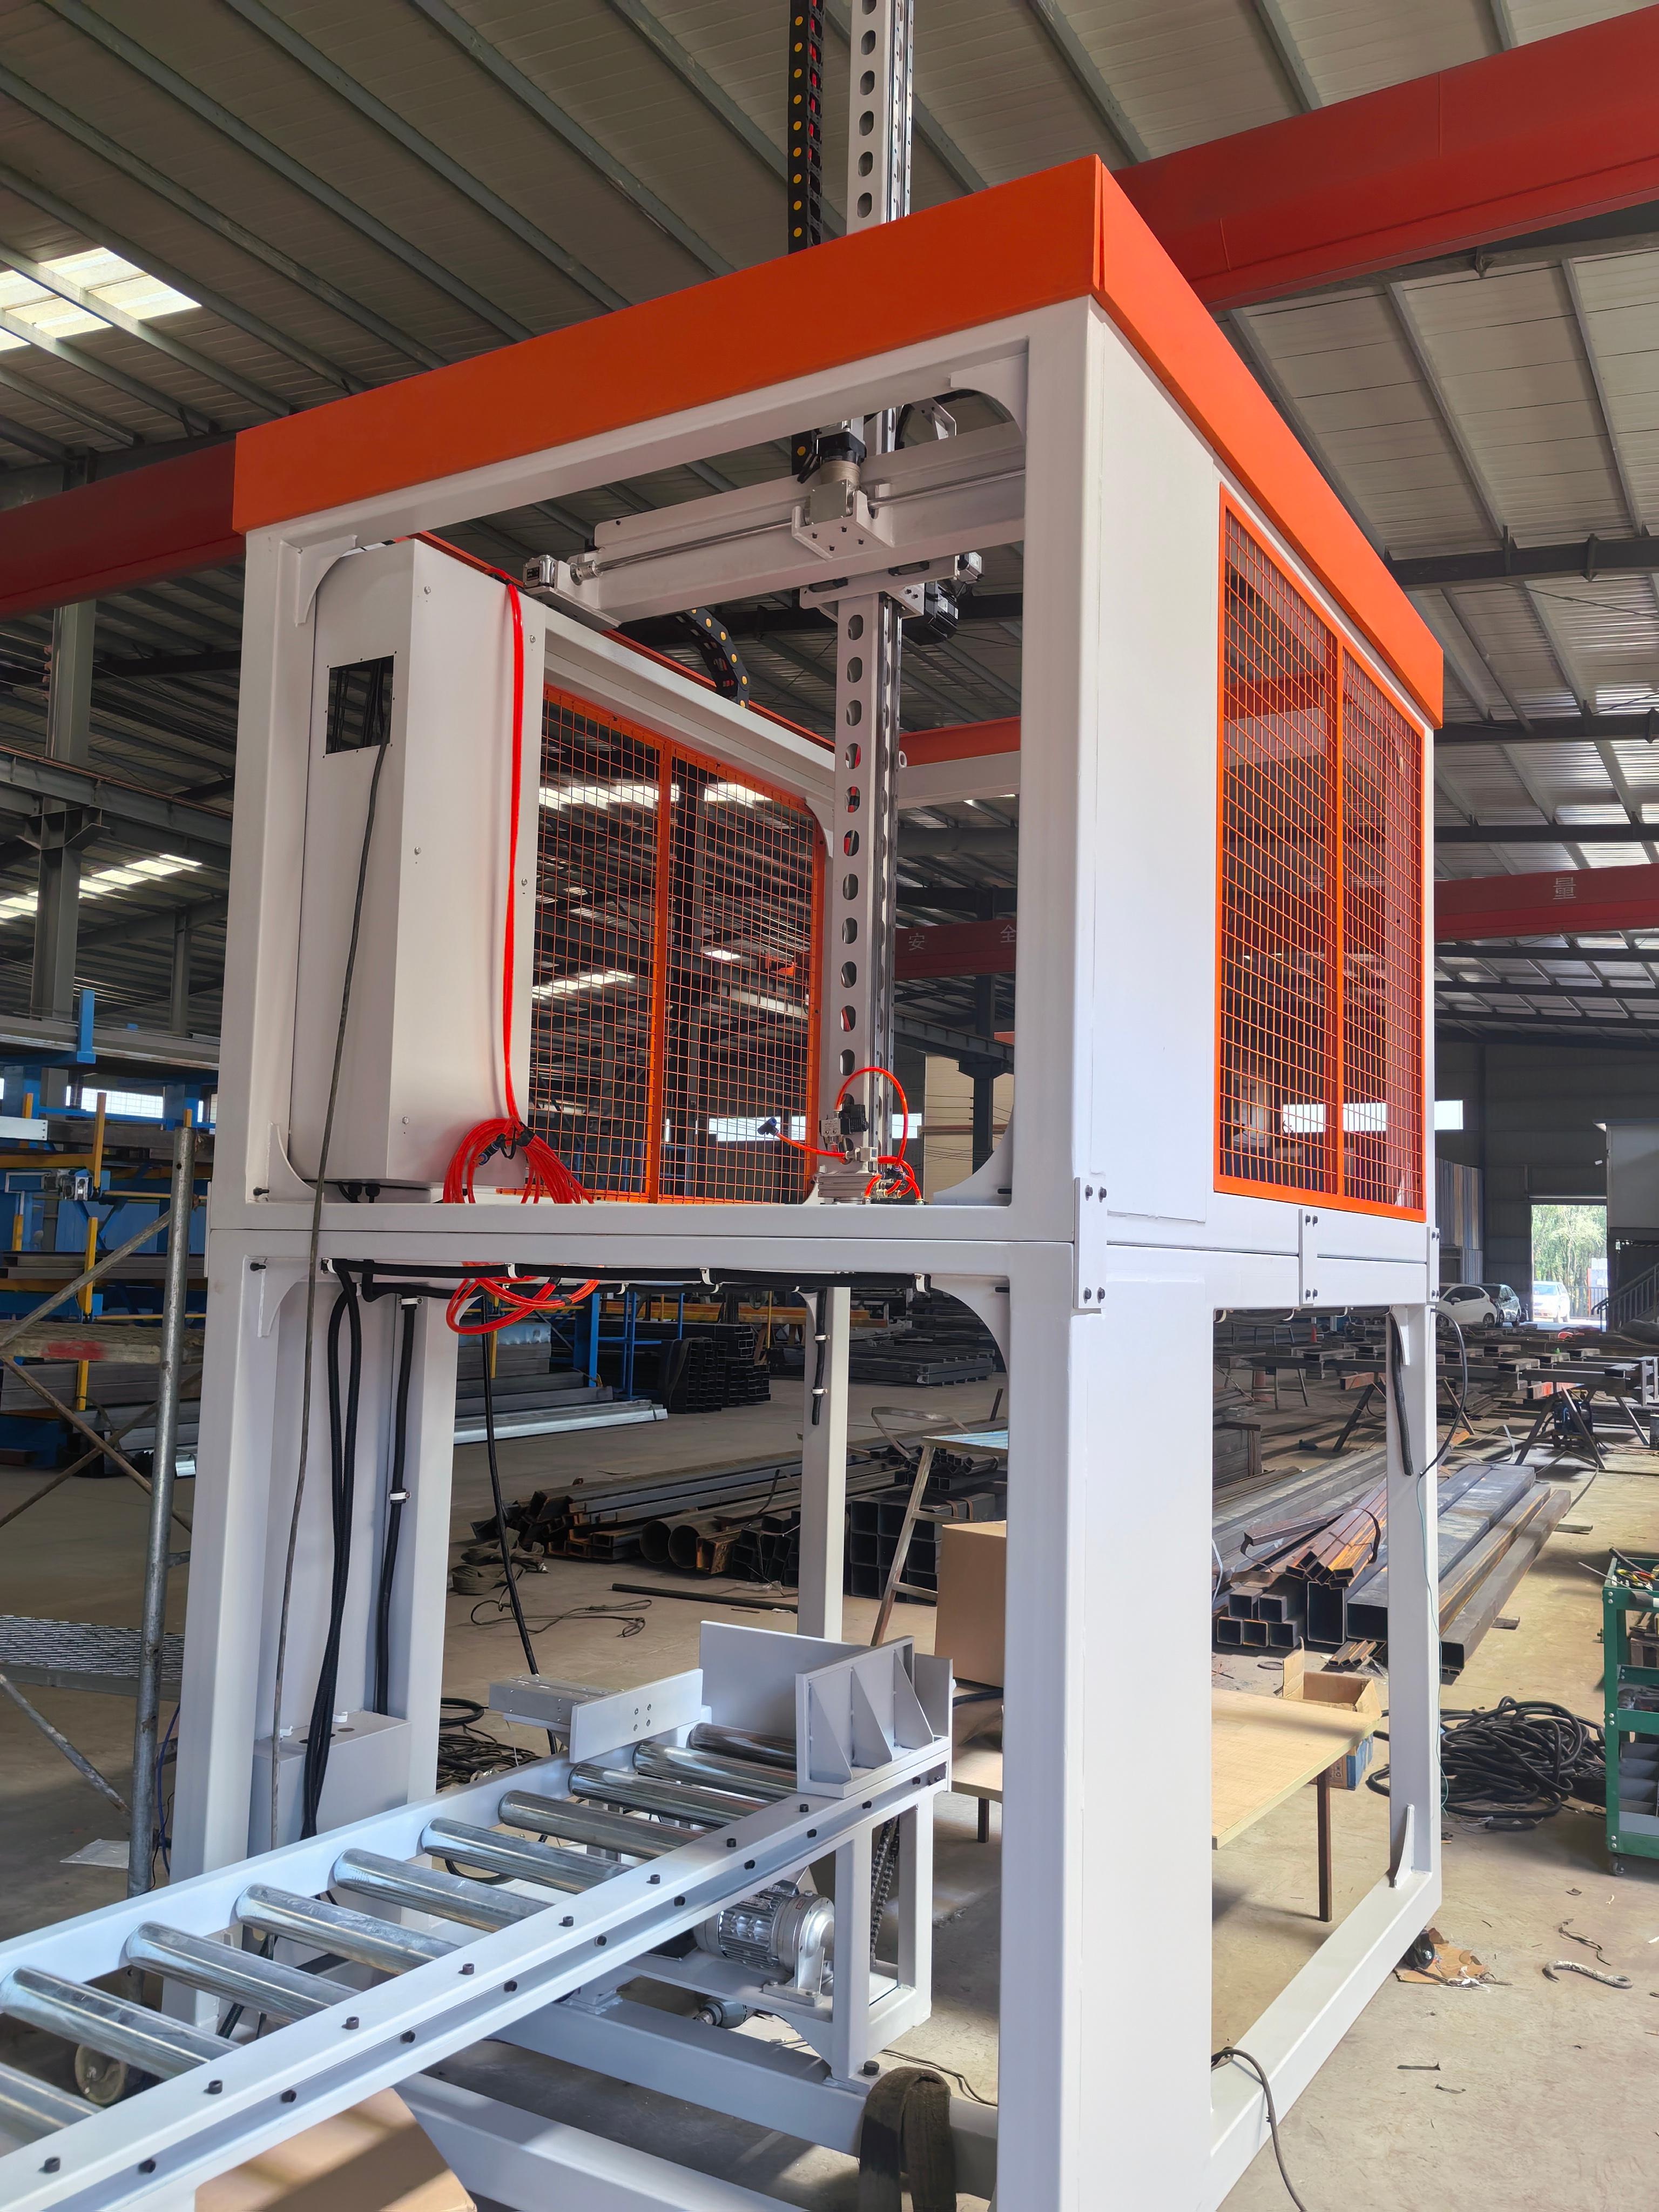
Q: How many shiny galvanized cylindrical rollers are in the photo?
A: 10